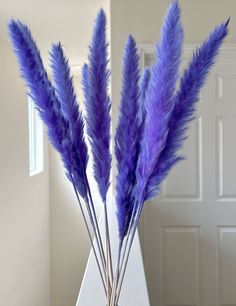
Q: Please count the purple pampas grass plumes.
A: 8